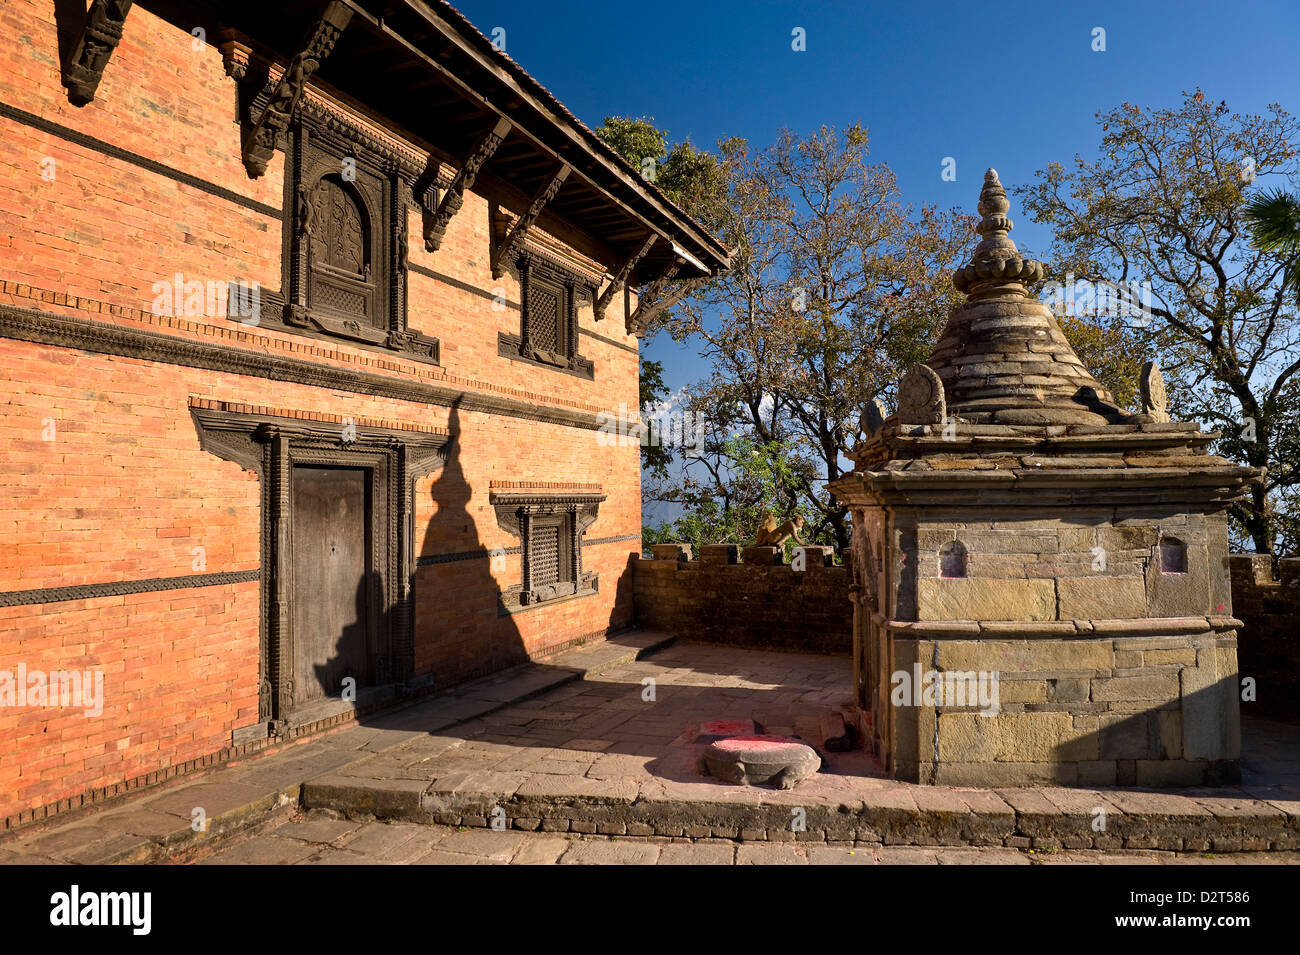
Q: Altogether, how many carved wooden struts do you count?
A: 7